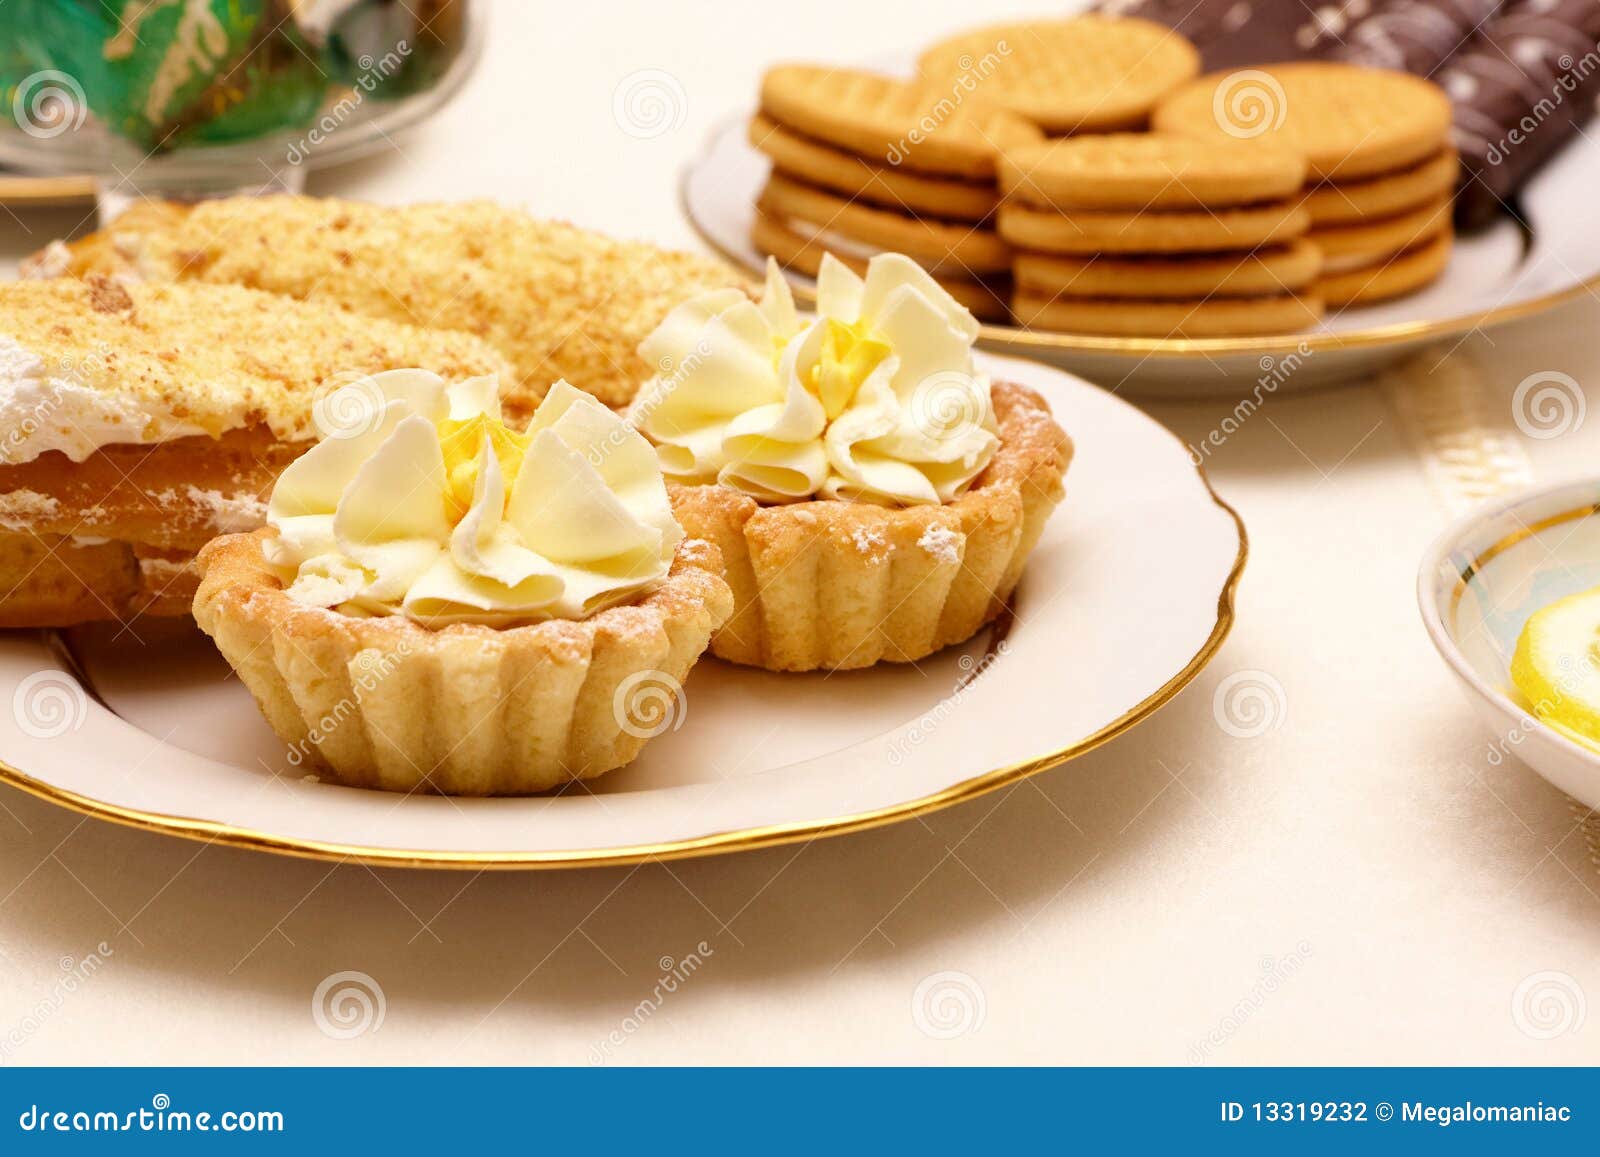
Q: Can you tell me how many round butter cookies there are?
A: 13